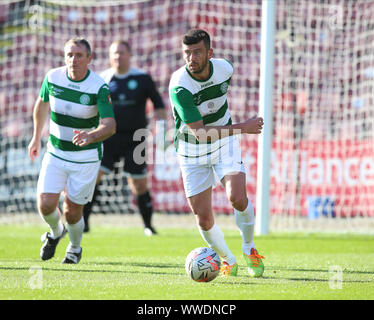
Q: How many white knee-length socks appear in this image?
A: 4